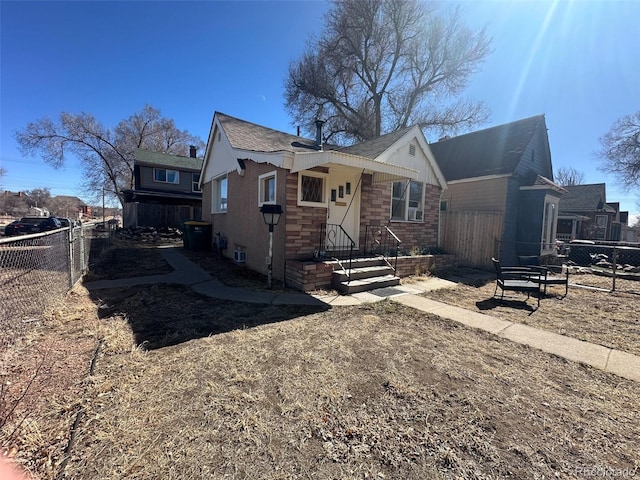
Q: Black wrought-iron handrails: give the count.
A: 2